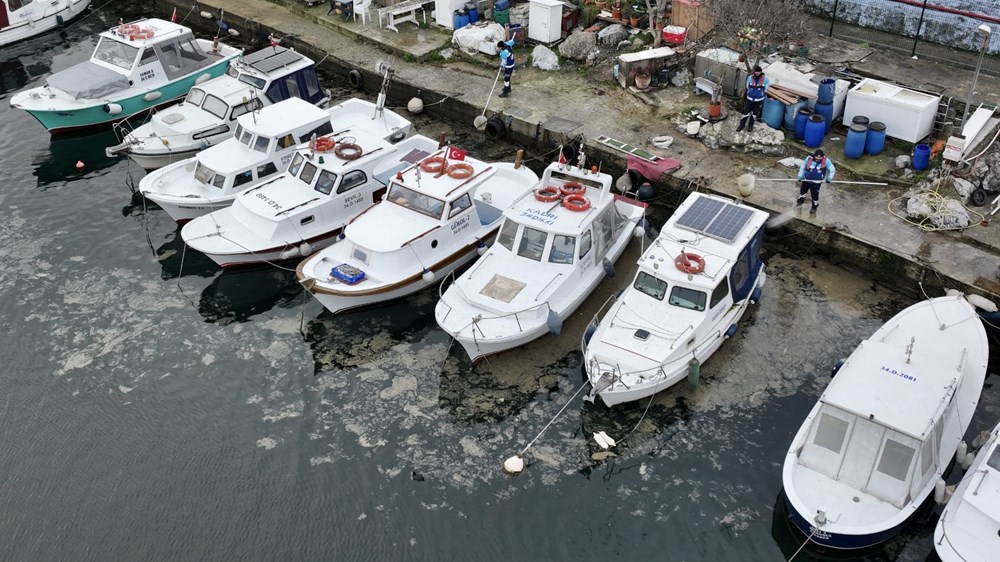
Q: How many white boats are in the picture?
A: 9